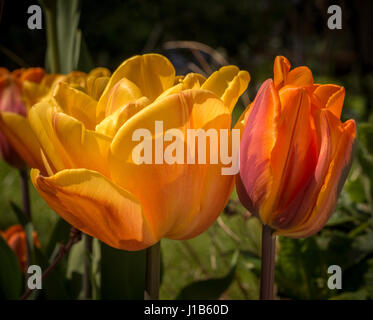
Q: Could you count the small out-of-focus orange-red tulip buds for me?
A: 1